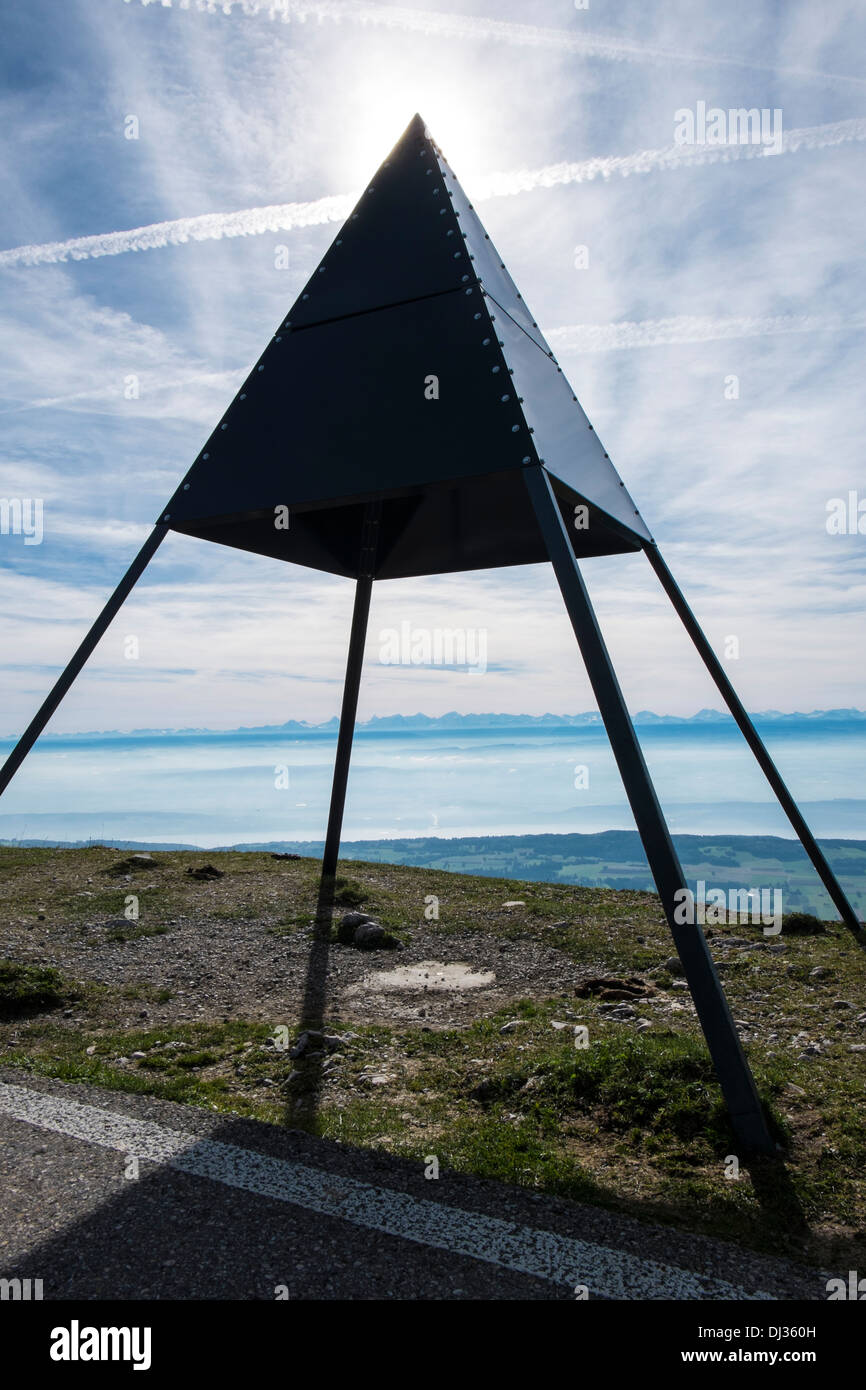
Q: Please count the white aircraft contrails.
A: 3